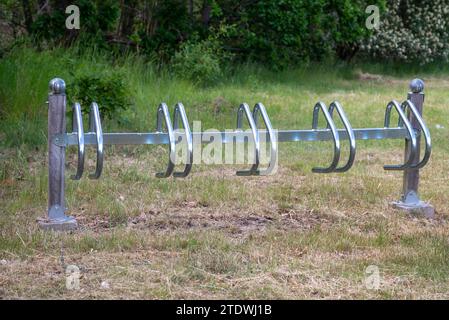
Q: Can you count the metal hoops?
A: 10